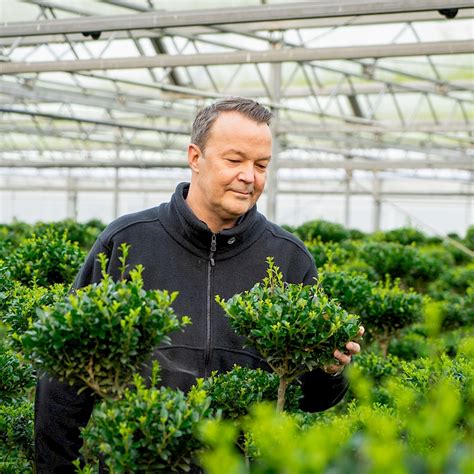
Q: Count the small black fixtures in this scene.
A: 2